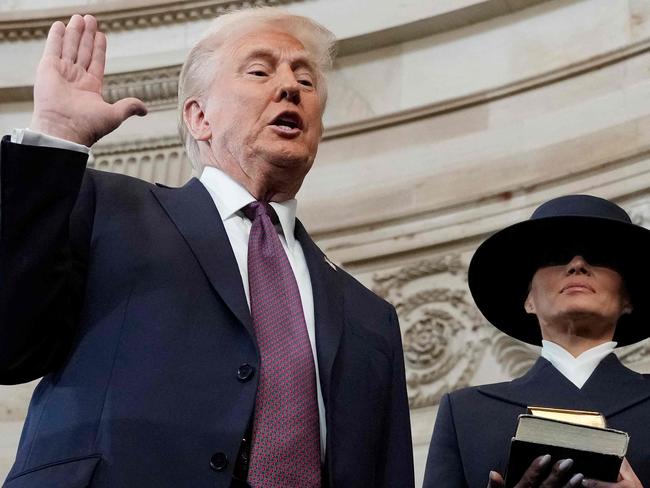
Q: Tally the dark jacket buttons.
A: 2